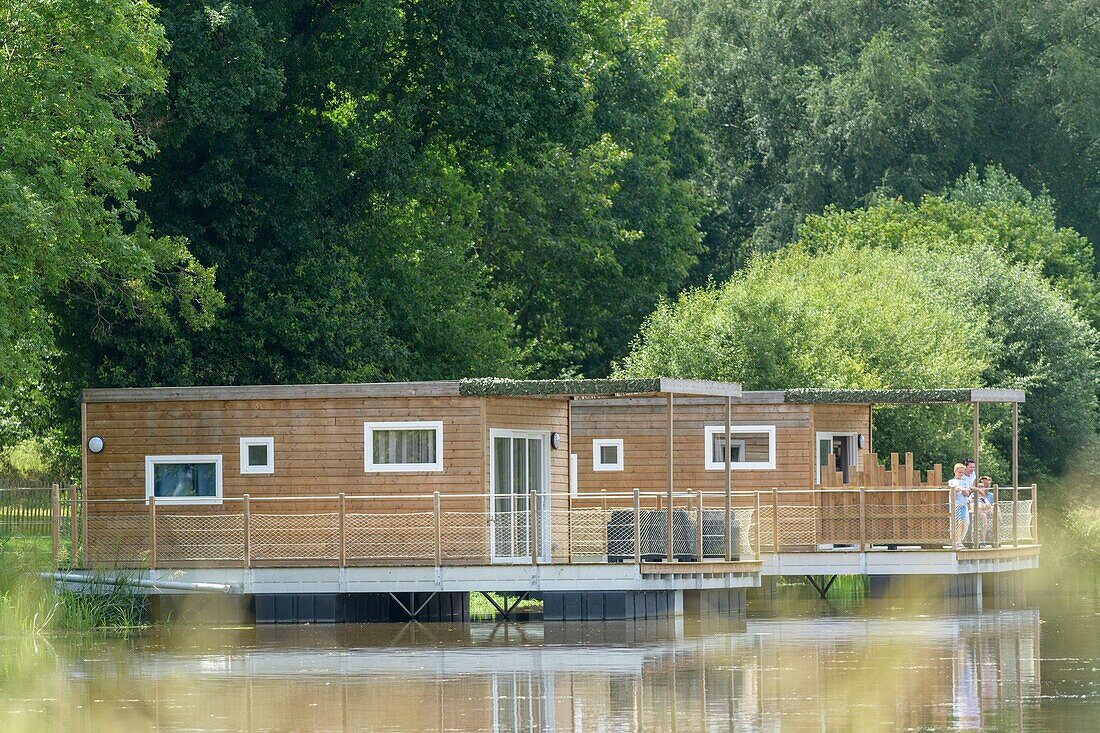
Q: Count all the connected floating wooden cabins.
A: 2